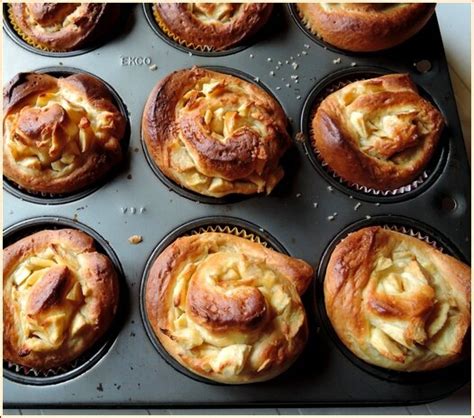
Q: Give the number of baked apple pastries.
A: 9